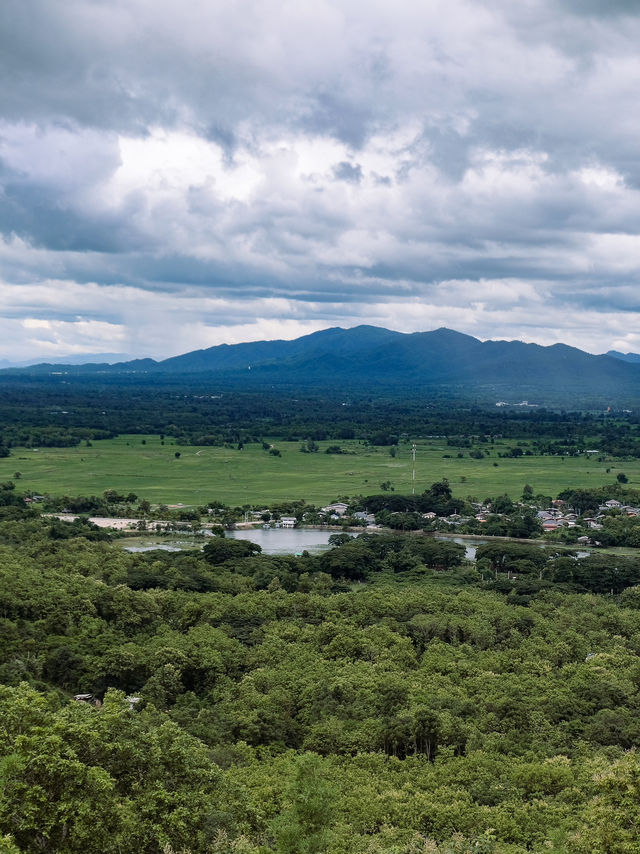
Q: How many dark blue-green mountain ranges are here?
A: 1